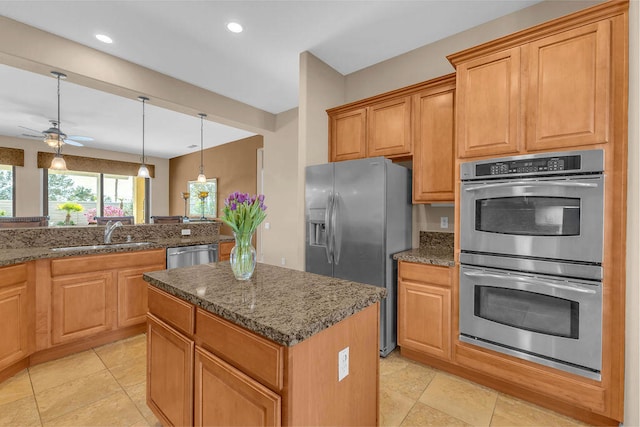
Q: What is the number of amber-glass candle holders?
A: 2